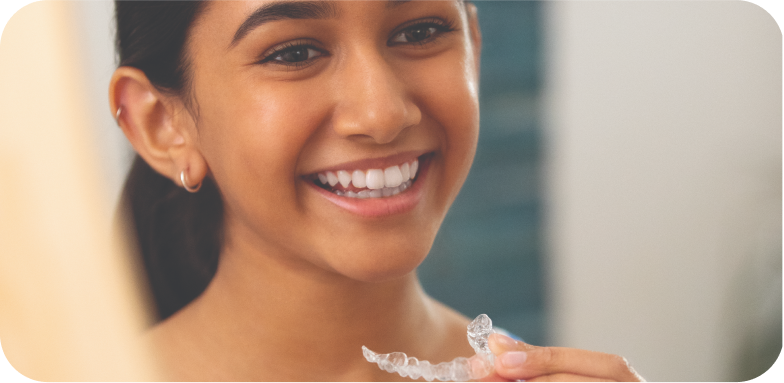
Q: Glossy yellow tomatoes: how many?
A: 0